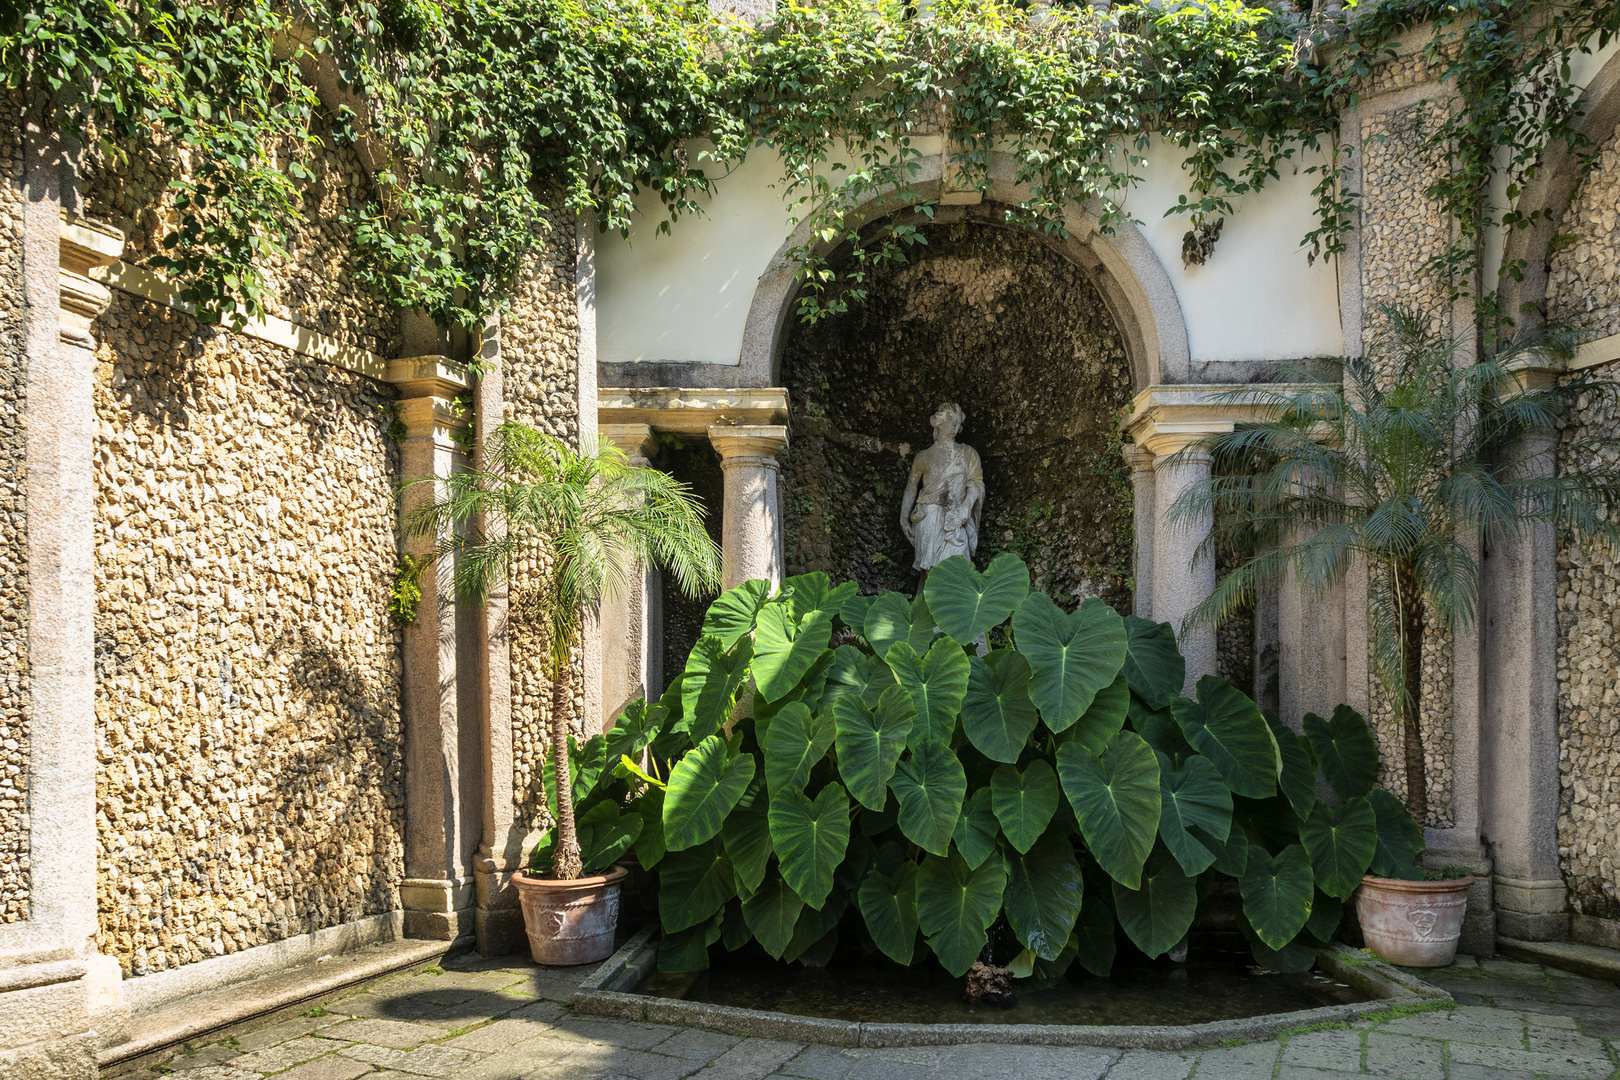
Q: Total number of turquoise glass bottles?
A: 0